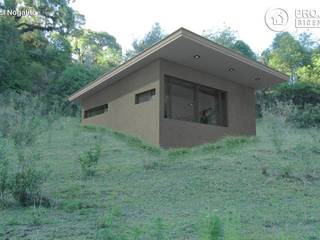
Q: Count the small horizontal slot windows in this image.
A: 2